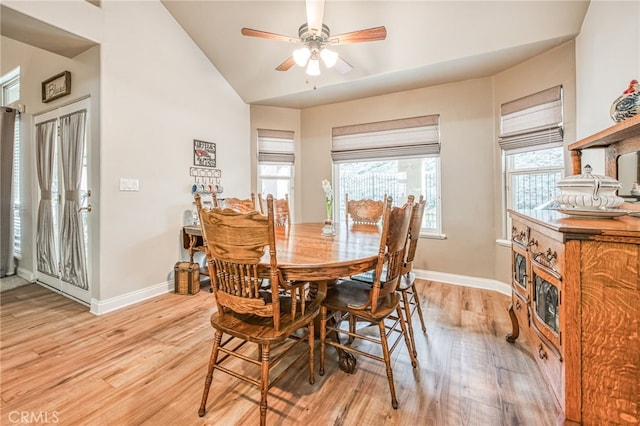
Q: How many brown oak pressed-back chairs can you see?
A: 6